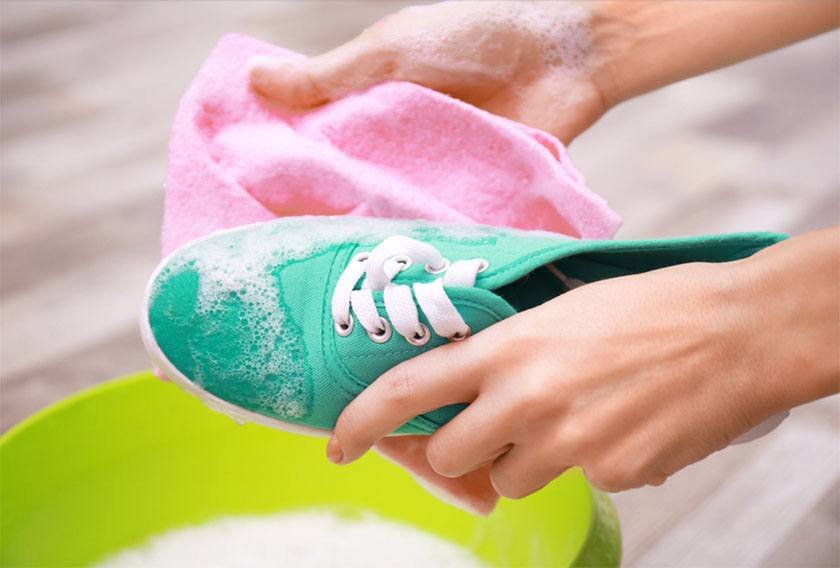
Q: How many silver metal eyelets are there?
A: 8